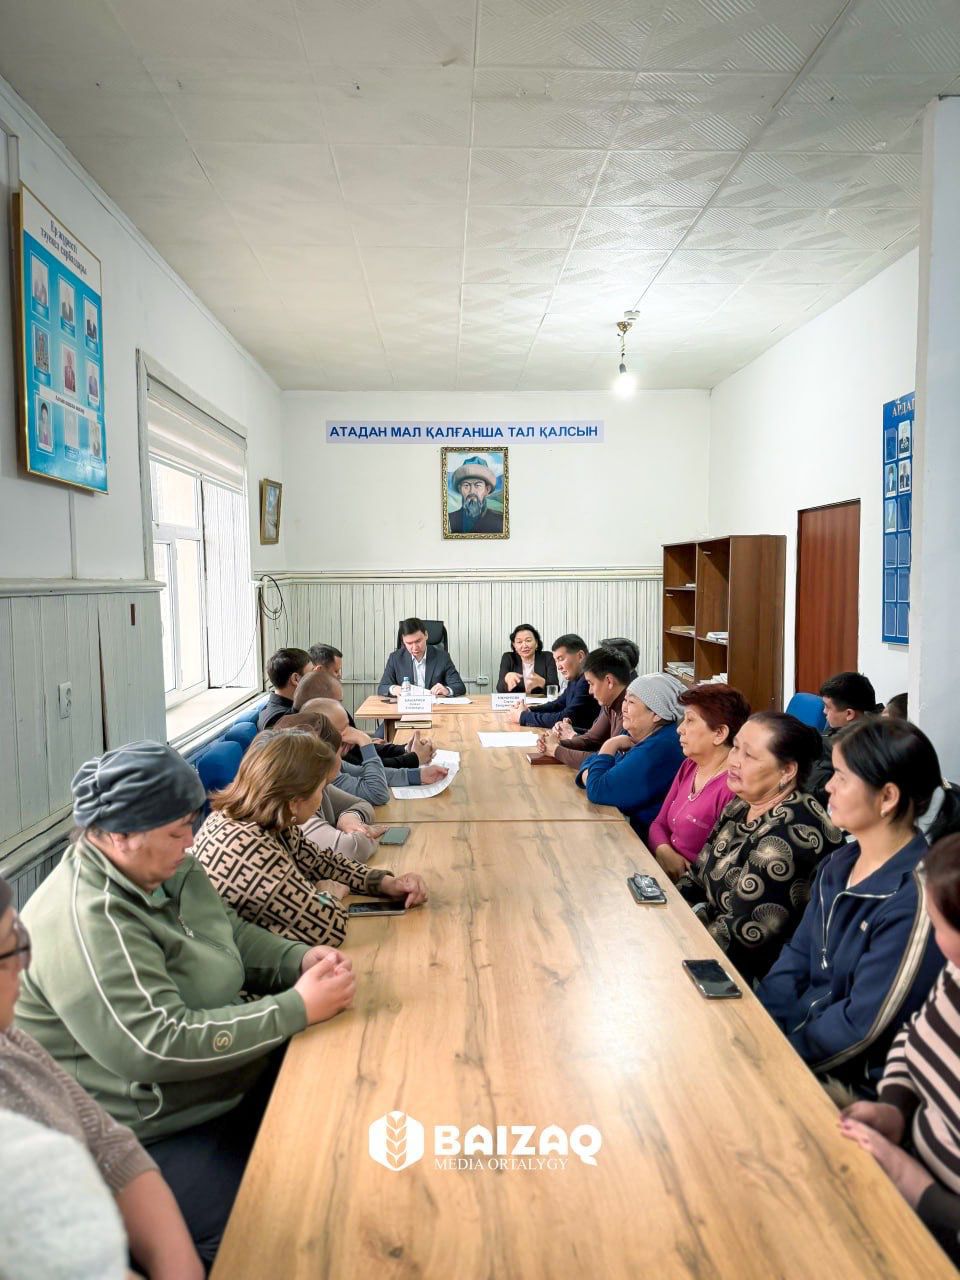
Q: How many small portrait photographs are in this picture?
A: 13